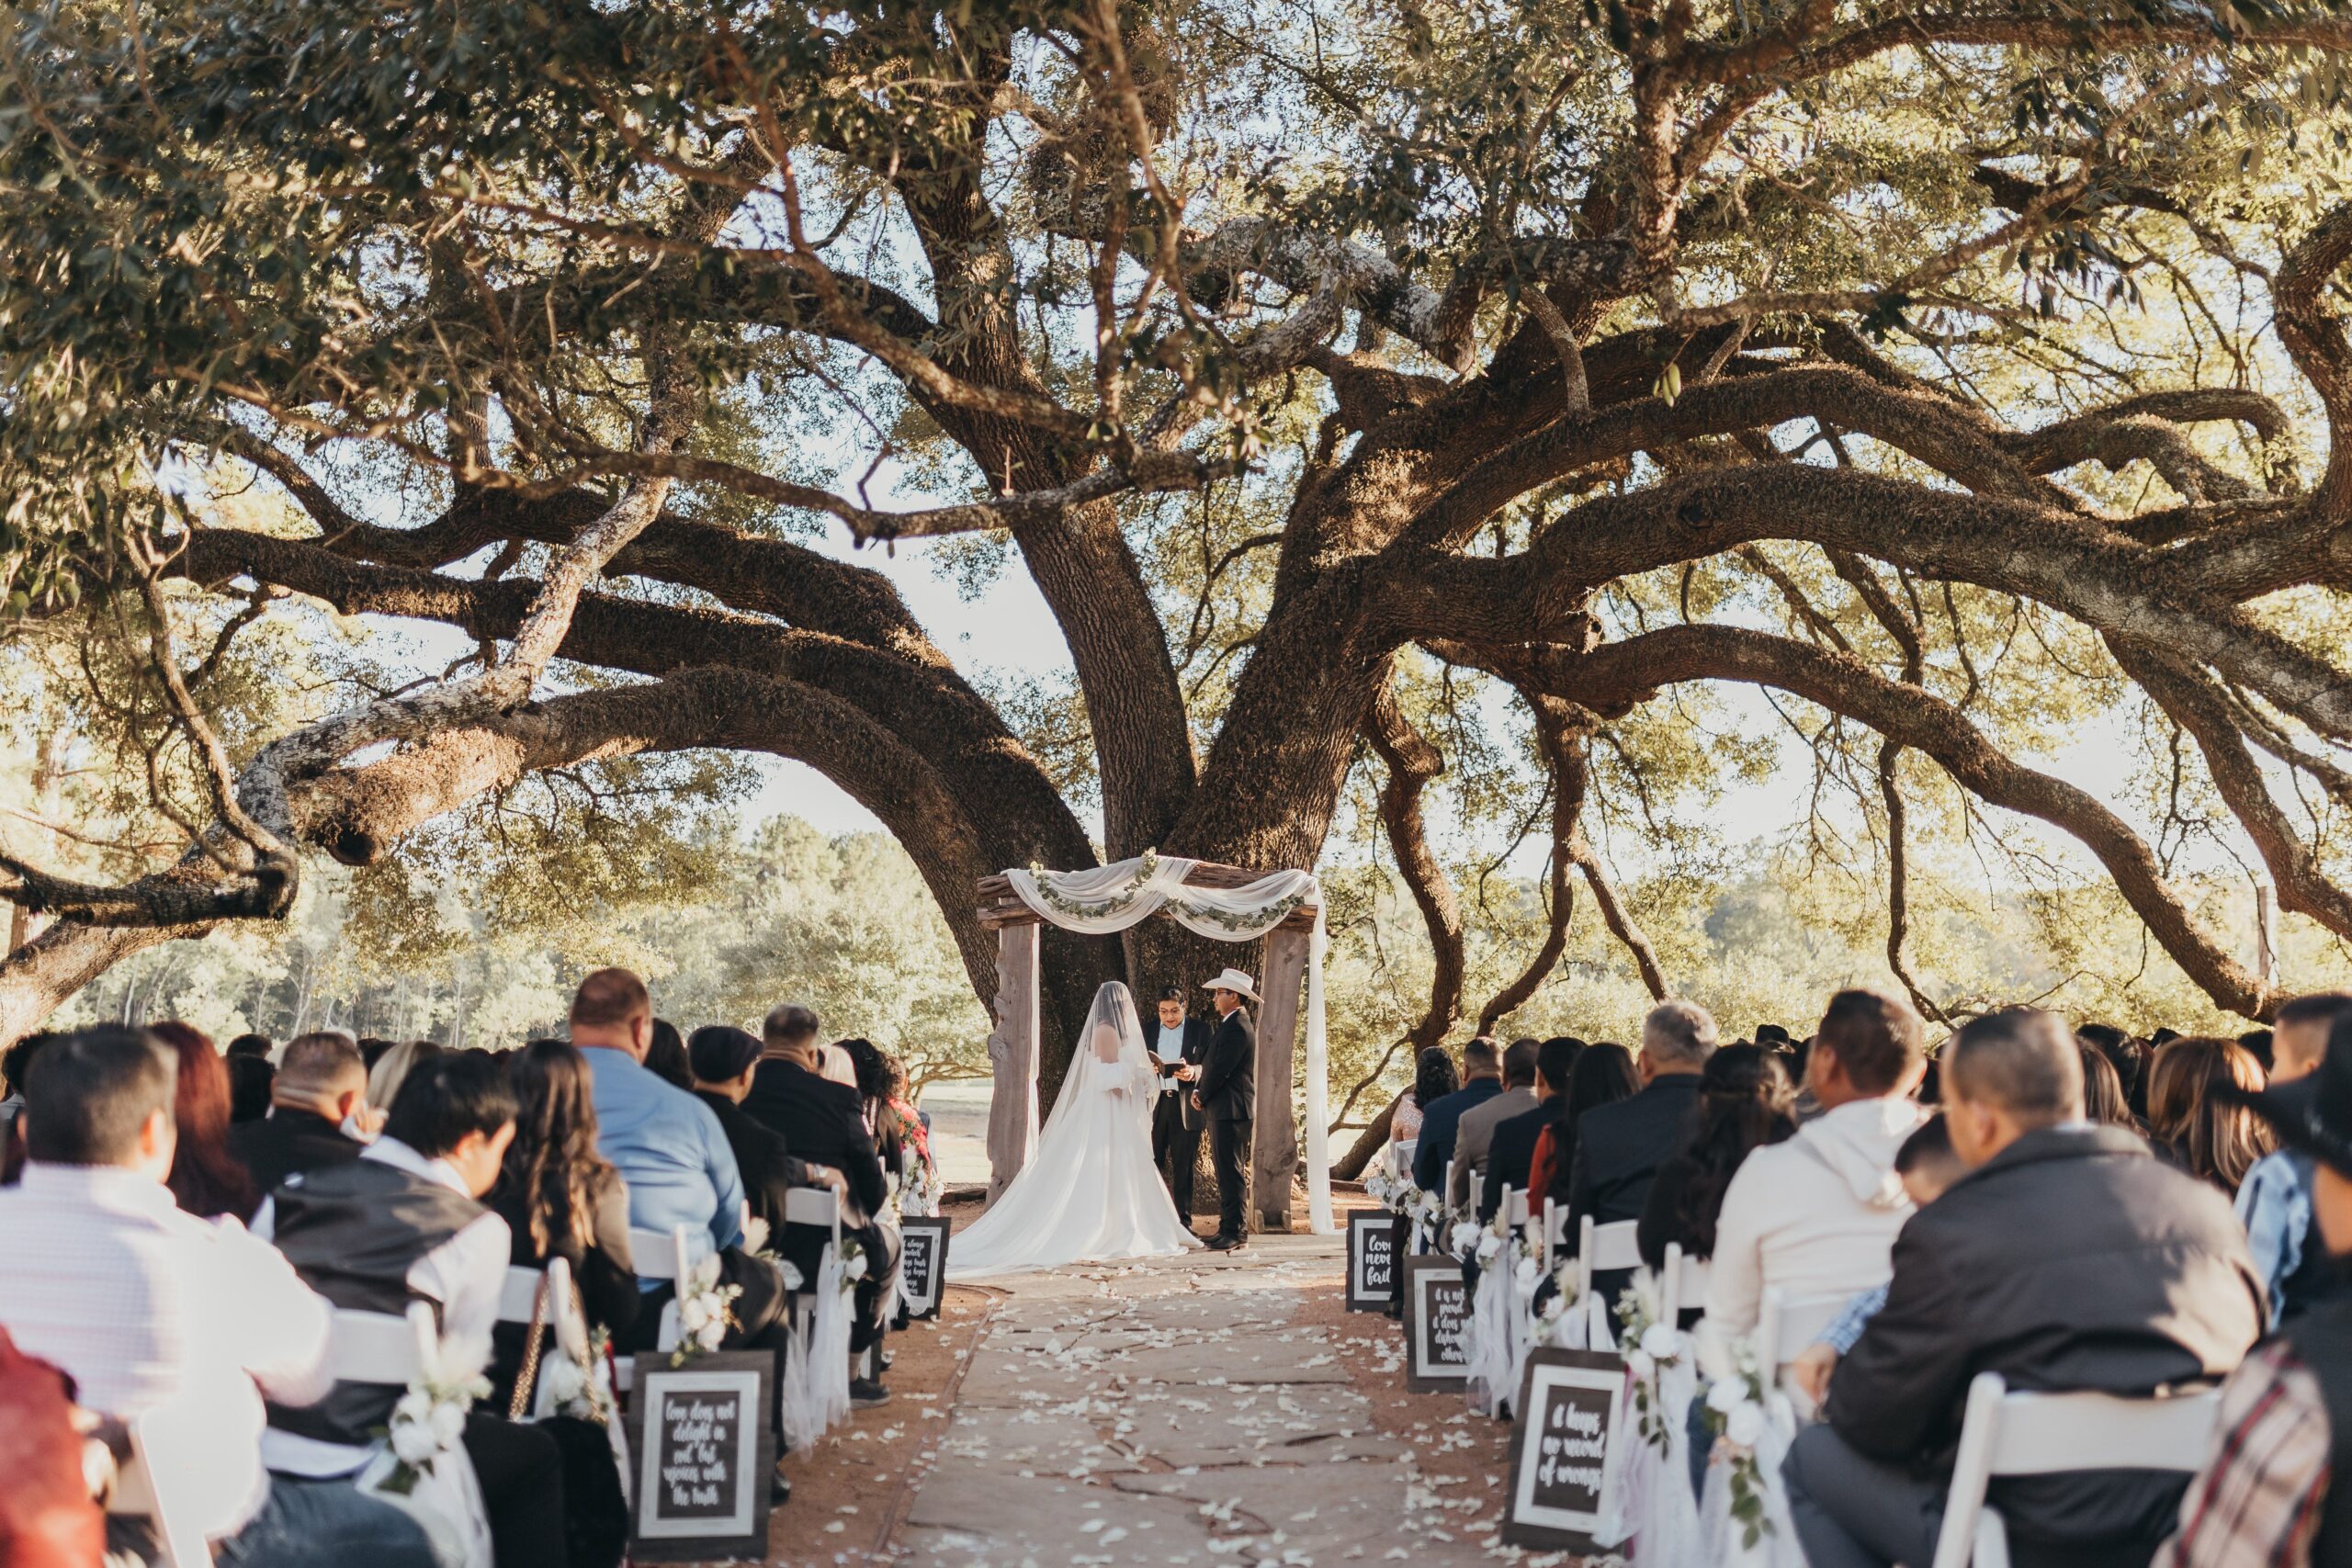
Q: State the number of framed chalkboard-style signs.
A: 5